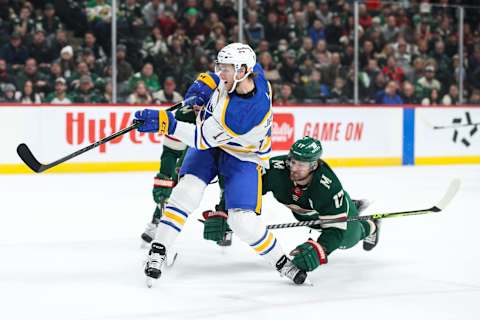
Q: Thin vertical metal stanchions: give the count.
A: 4